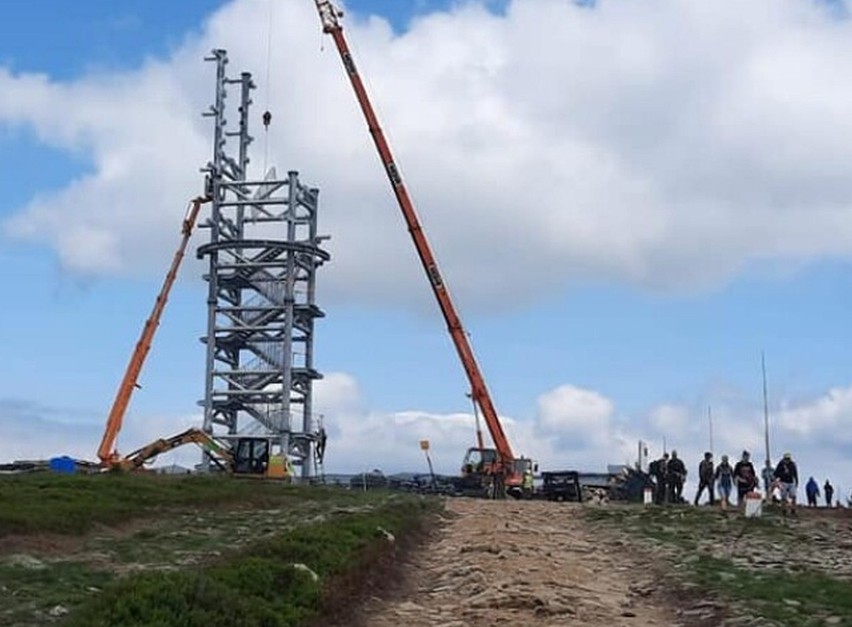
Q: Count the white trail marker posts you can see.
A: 2